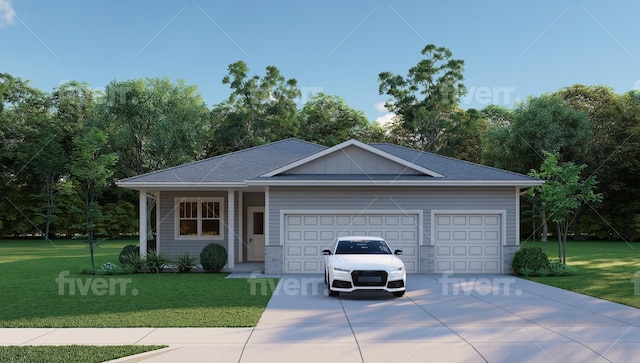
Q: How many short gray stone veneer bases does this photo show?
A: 3